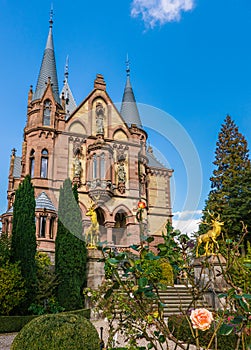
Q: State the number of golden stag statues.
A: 2